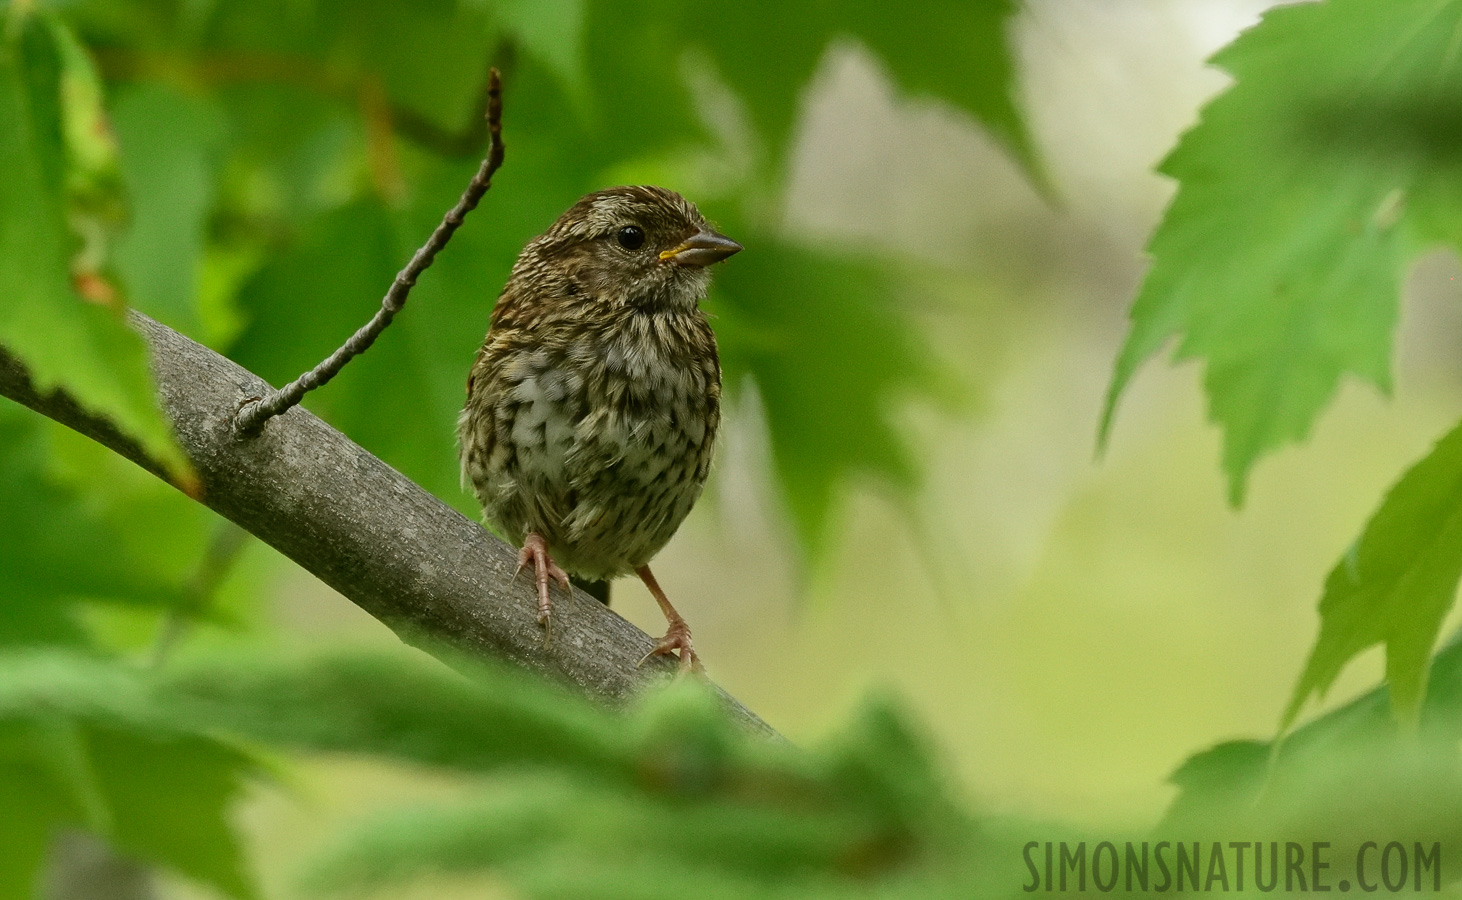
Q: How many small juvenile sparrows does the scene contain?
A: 1